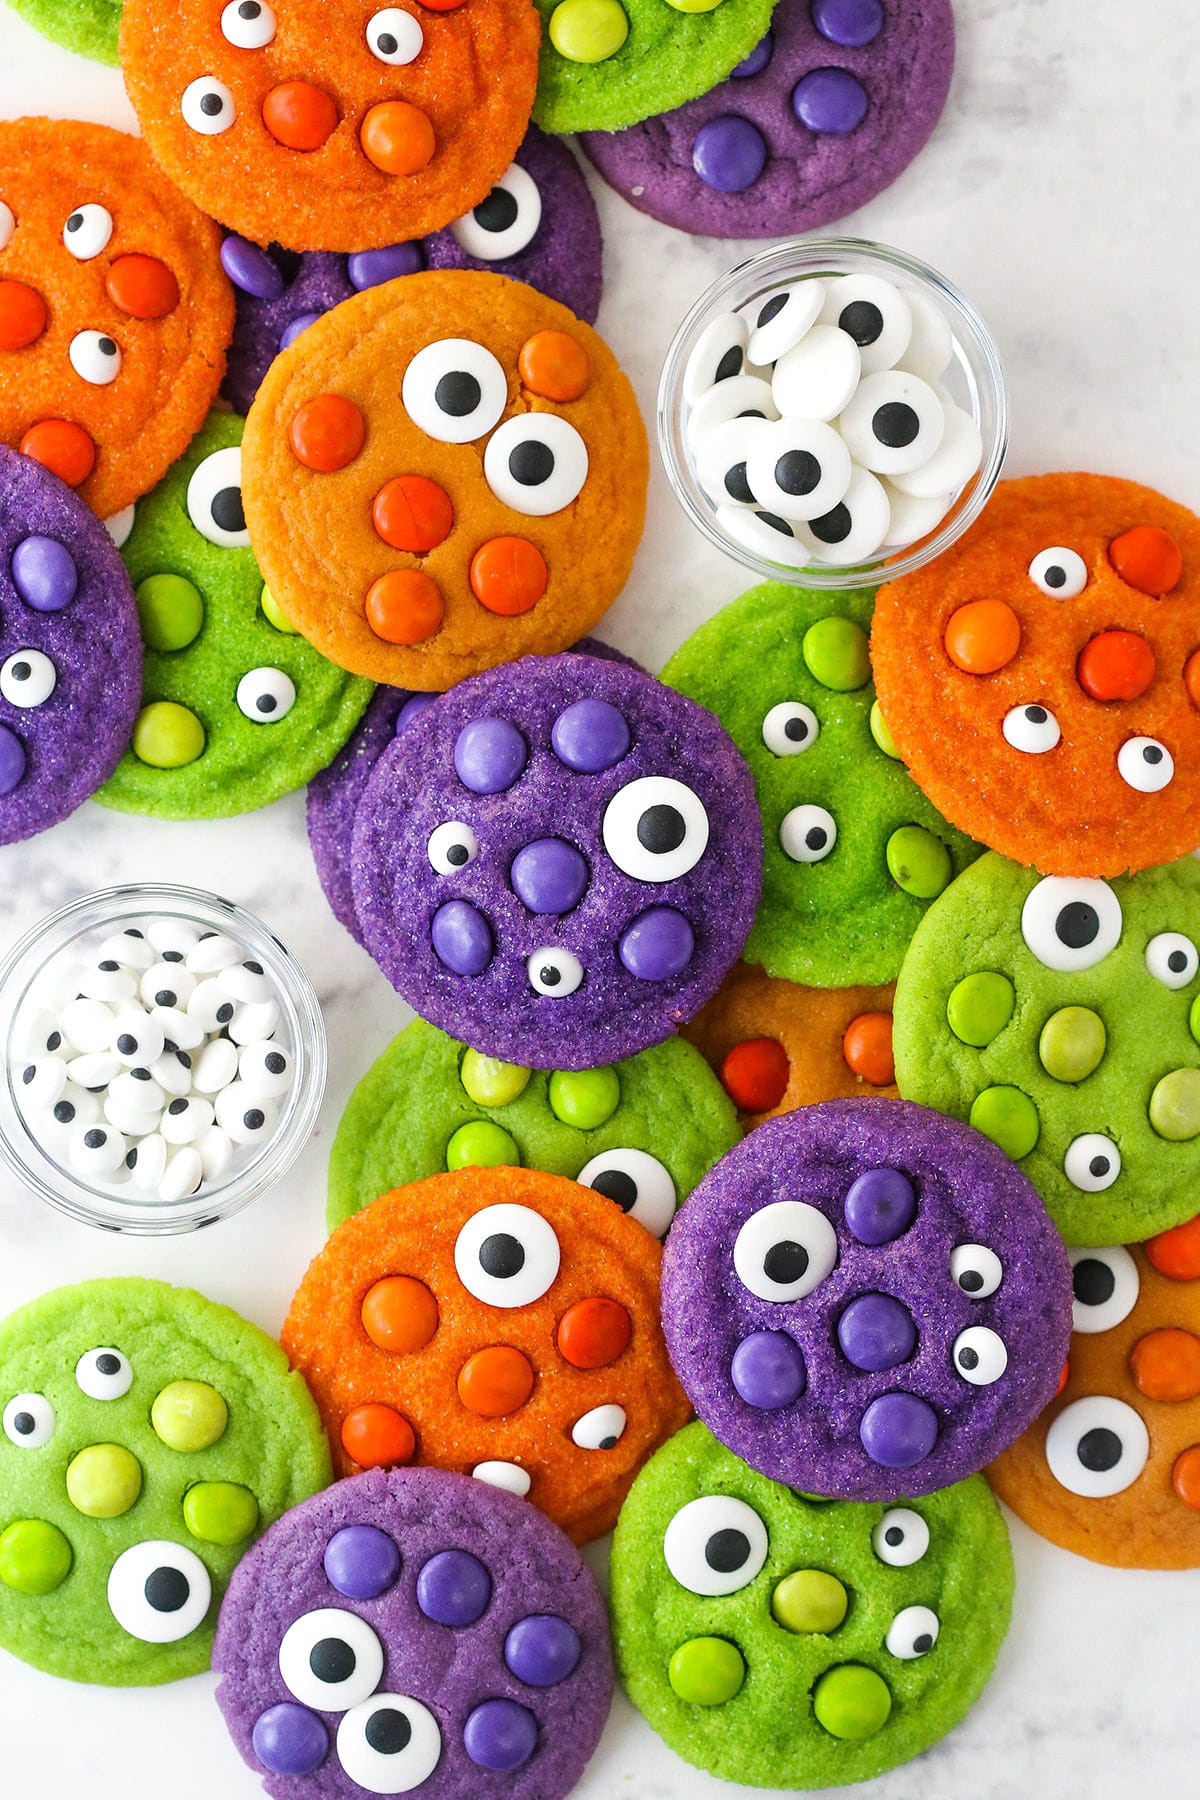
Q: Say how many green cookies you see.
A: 8